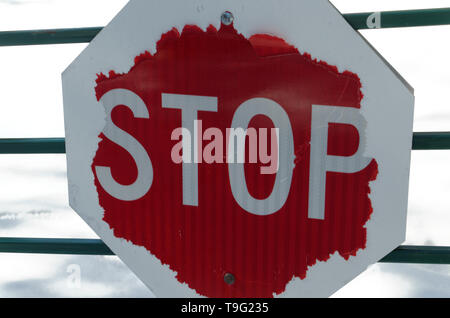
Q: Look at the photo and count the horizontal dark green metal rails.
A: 3